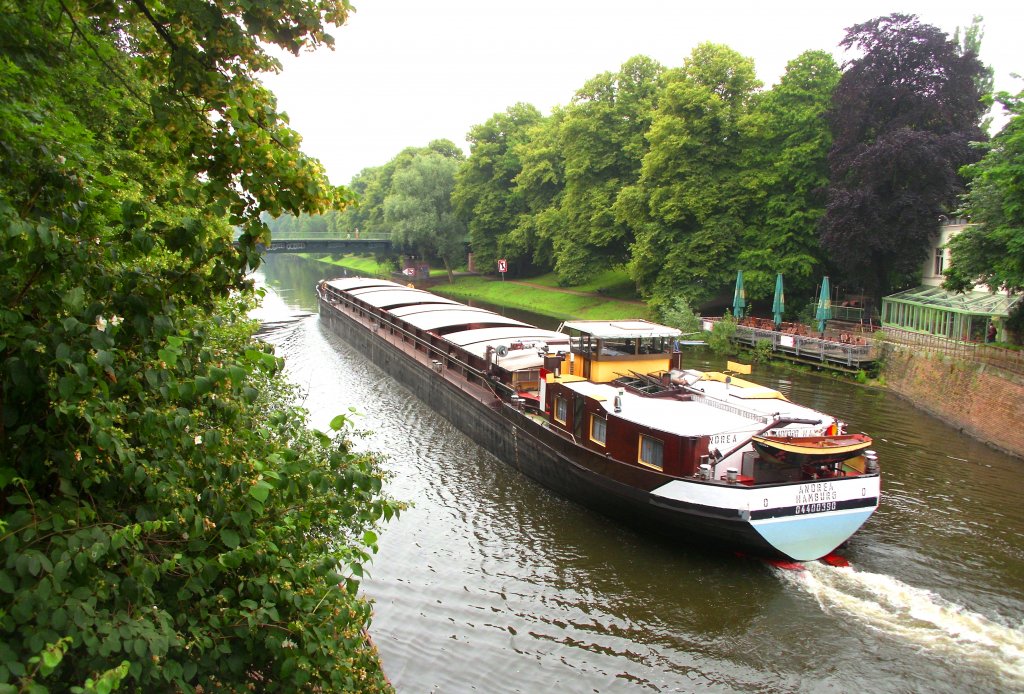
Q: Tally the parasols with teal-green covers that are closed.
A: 3